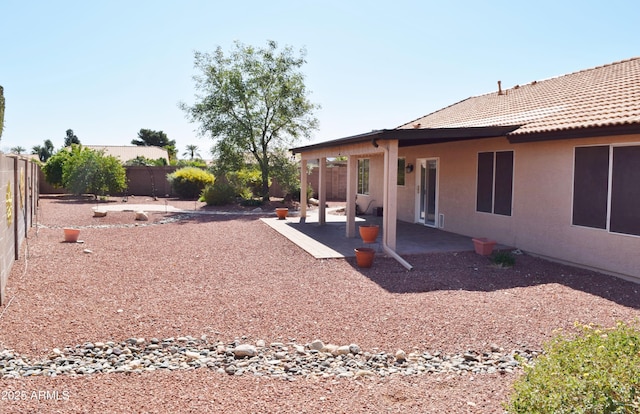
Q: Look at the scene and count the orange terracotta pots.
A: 5